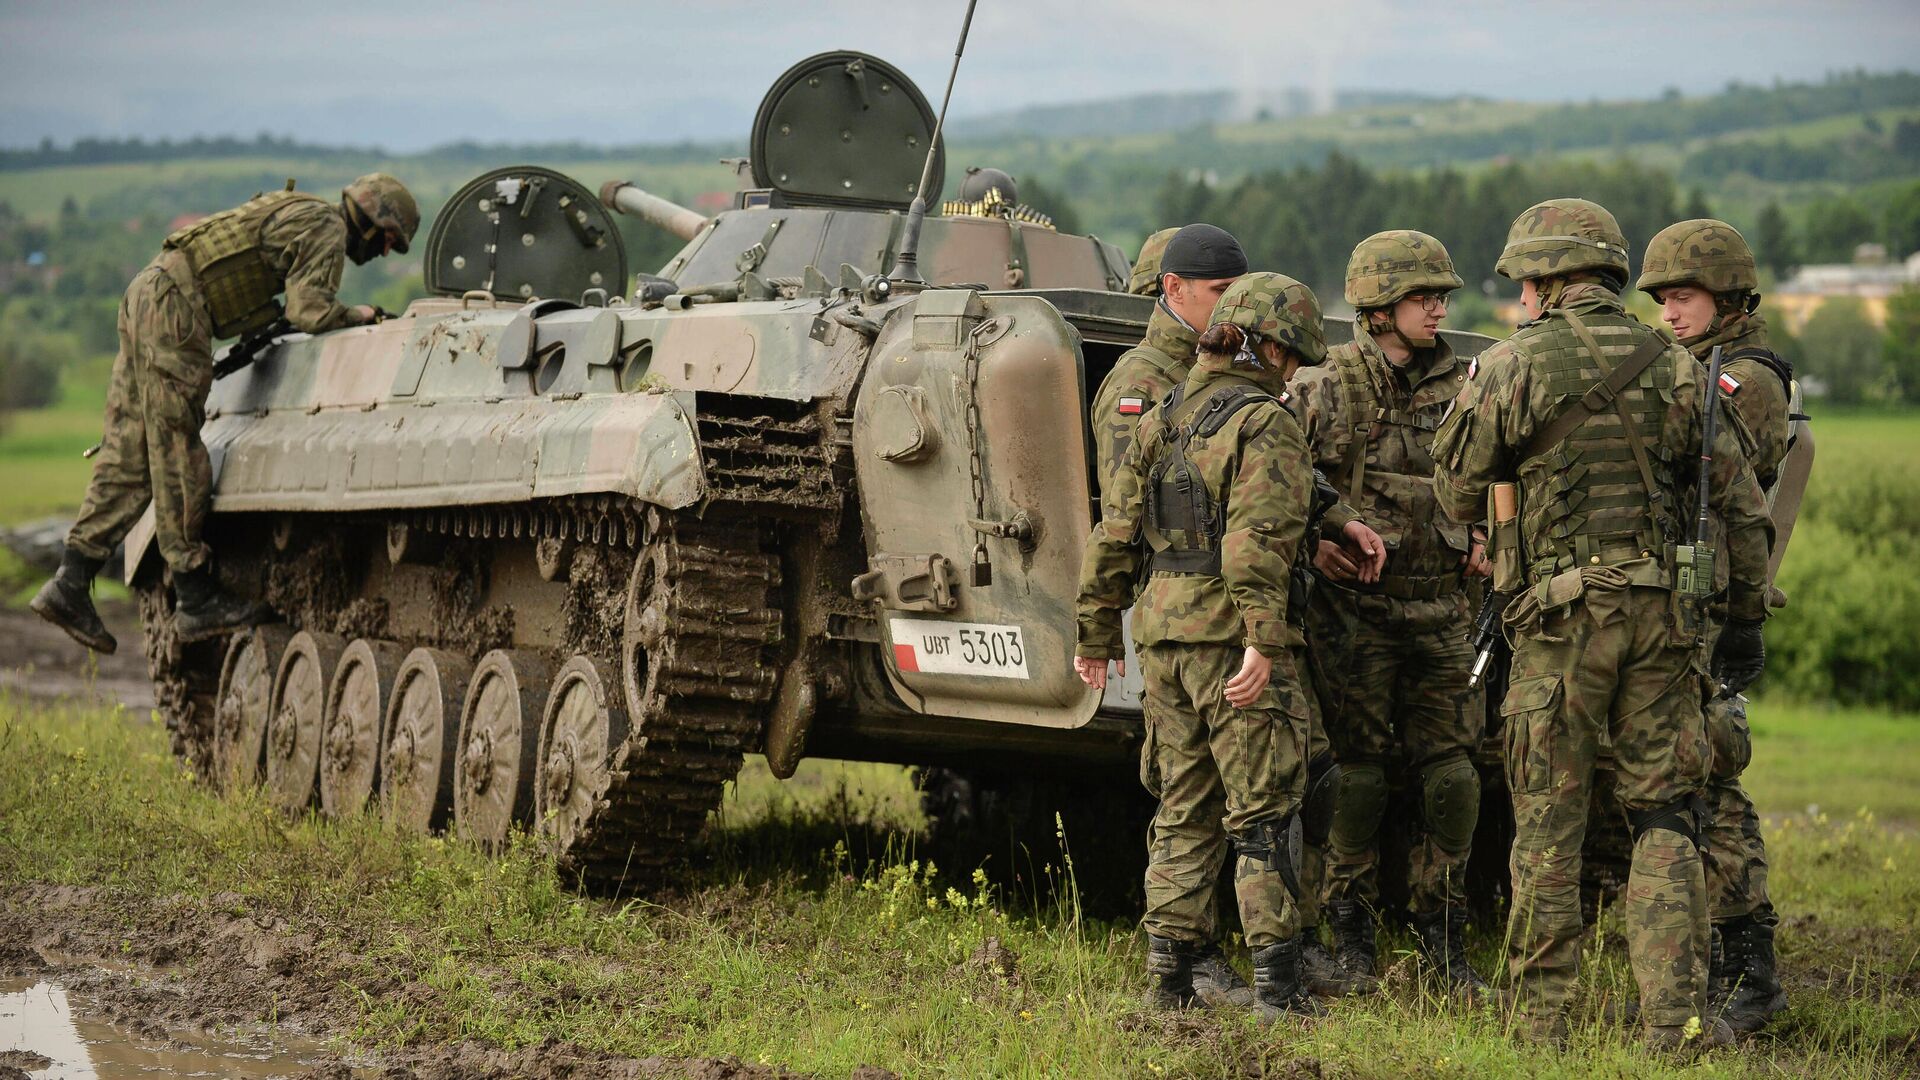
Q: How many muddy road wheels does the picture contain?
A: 6